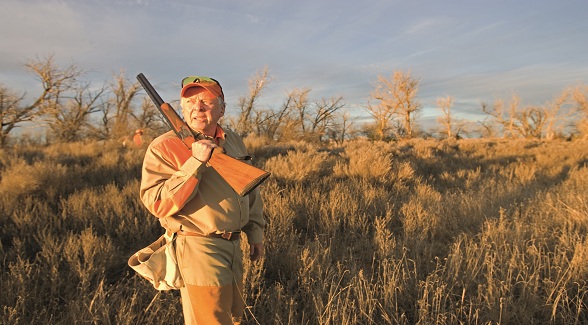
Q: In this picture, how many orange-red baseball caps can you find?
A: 1